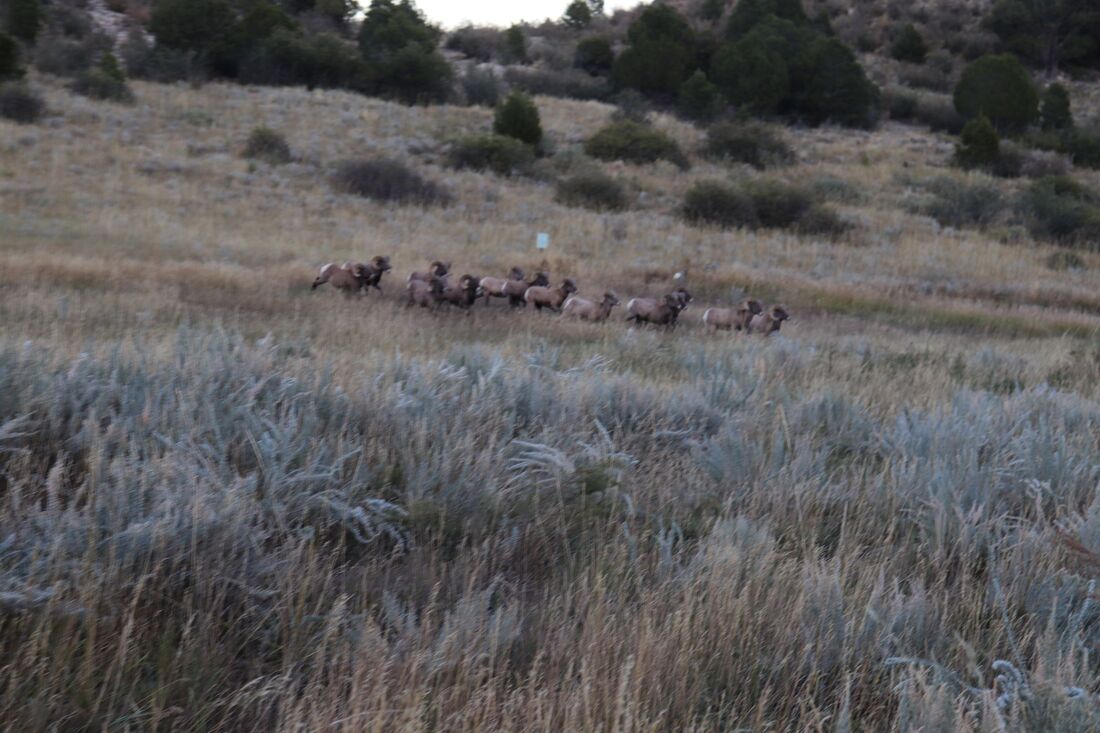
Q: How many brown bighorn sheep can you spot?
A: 13